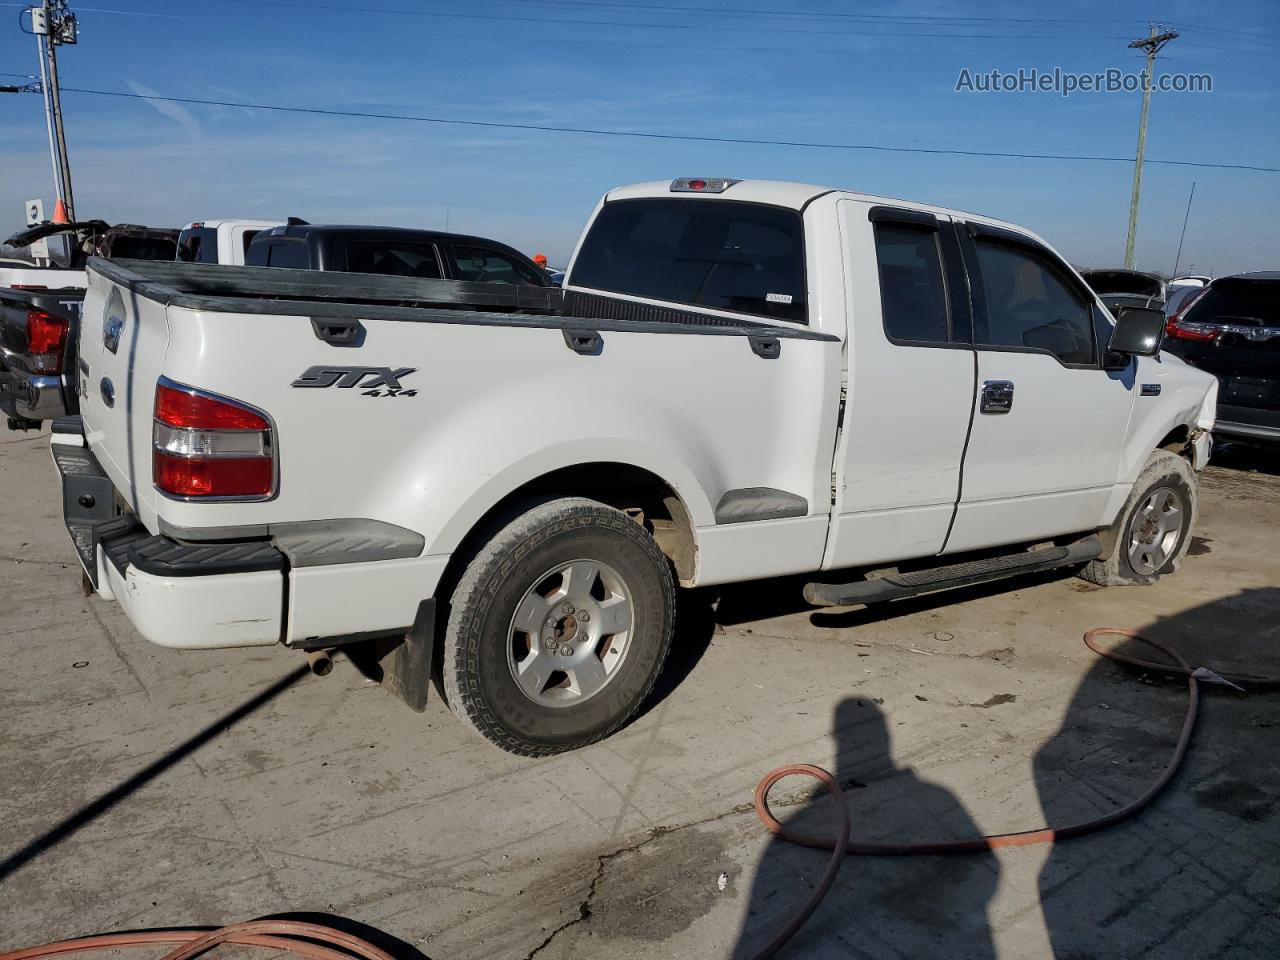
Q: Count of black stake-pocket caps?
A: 3